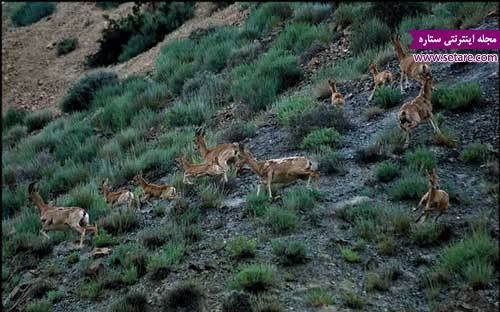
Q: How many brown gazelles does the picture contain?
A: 11